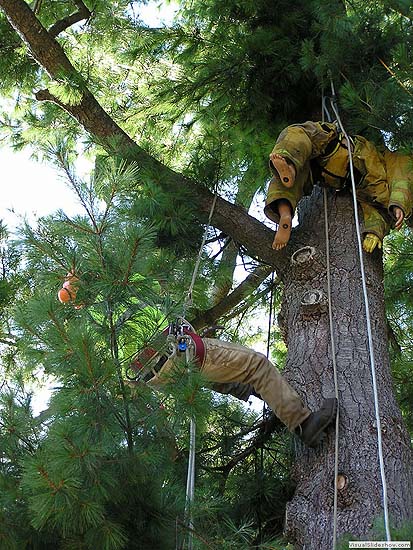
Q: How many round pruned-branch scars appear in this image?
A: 3